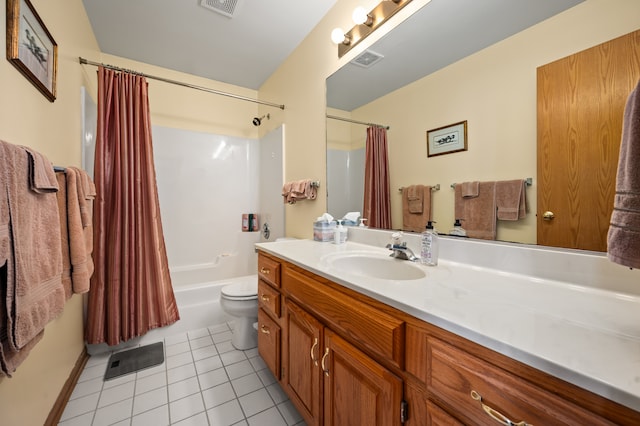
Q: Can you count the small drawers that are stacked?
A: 3